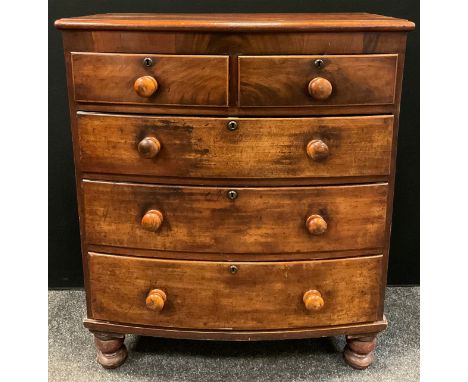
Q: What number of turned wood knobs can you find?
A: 8